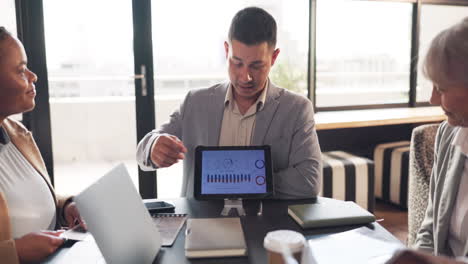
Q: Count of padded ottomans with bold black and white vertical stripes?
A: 2